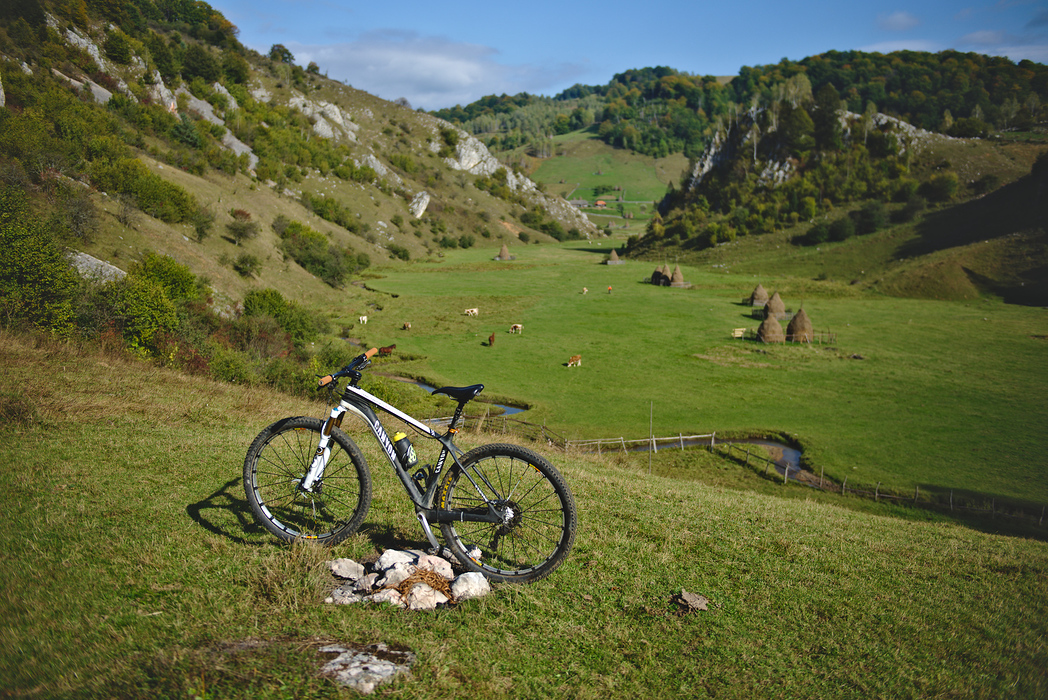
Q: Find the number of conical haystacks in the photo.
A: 9